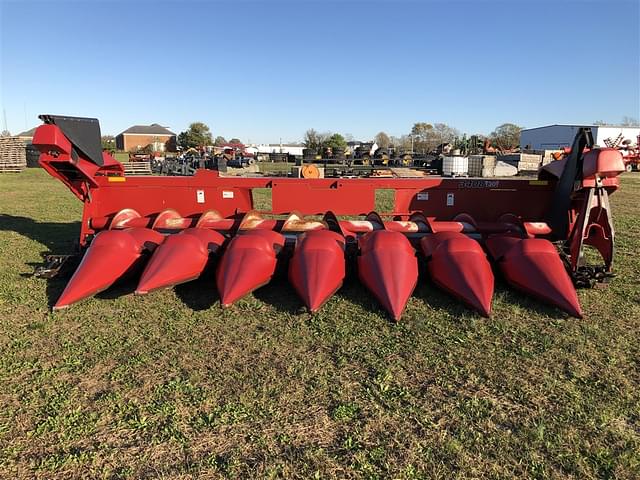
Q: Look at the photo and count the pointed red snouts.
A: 7